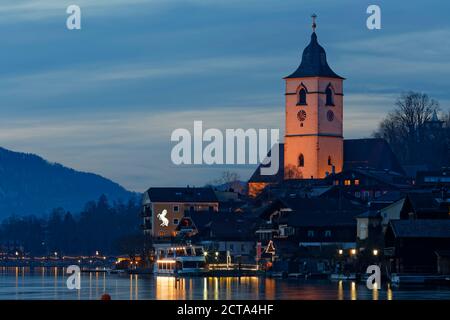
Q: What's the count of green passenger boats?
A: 0